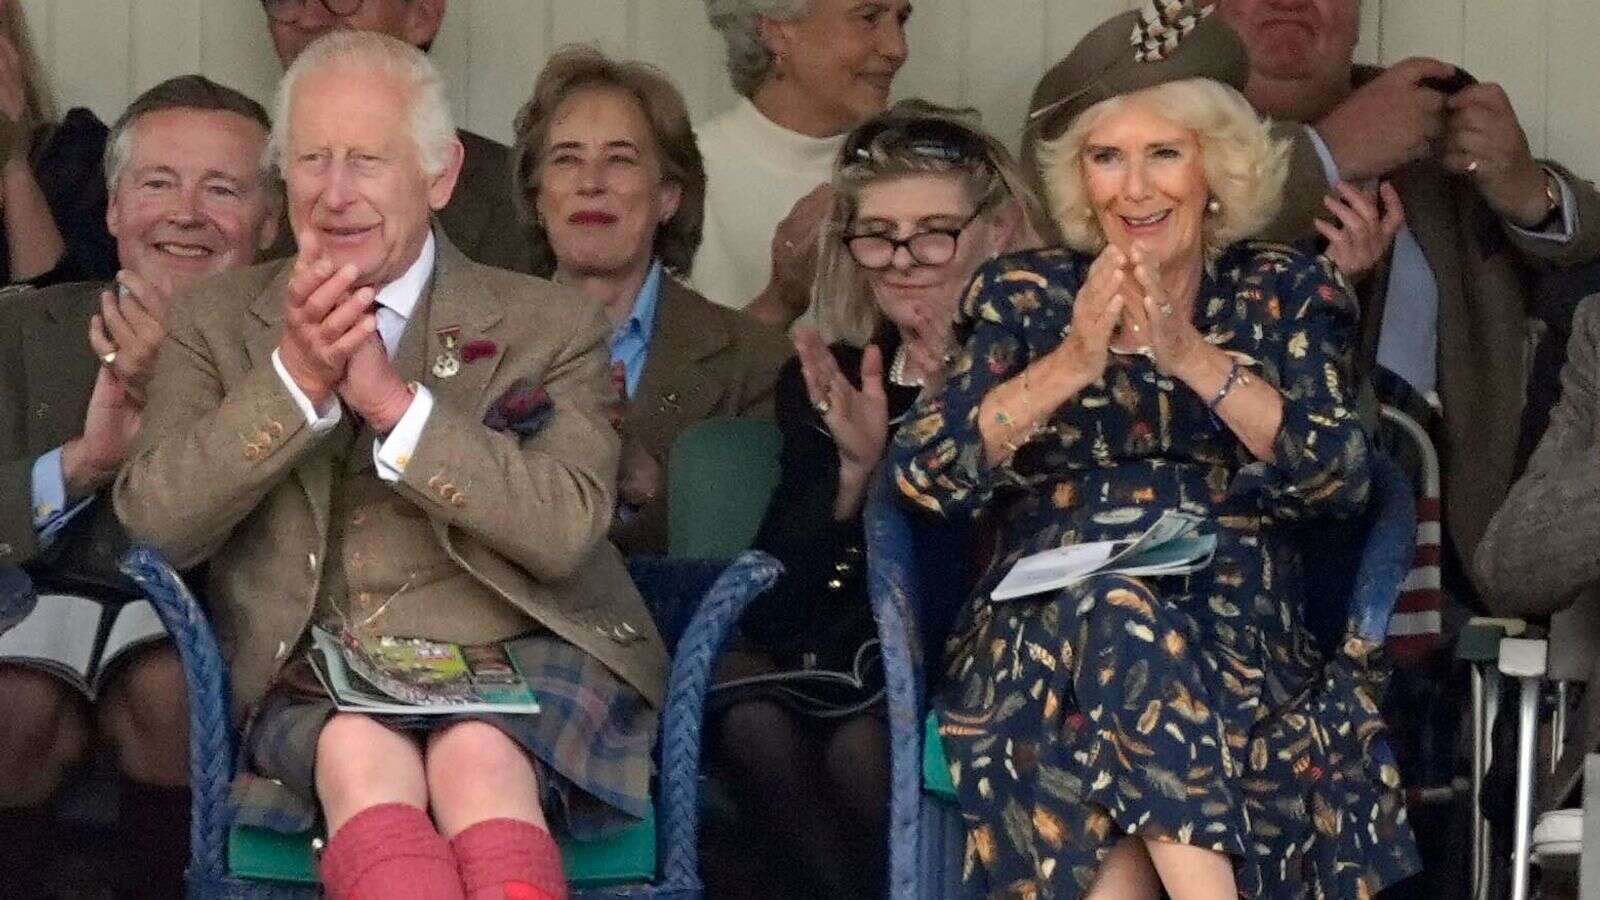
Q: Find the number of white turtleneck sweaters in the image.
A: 1